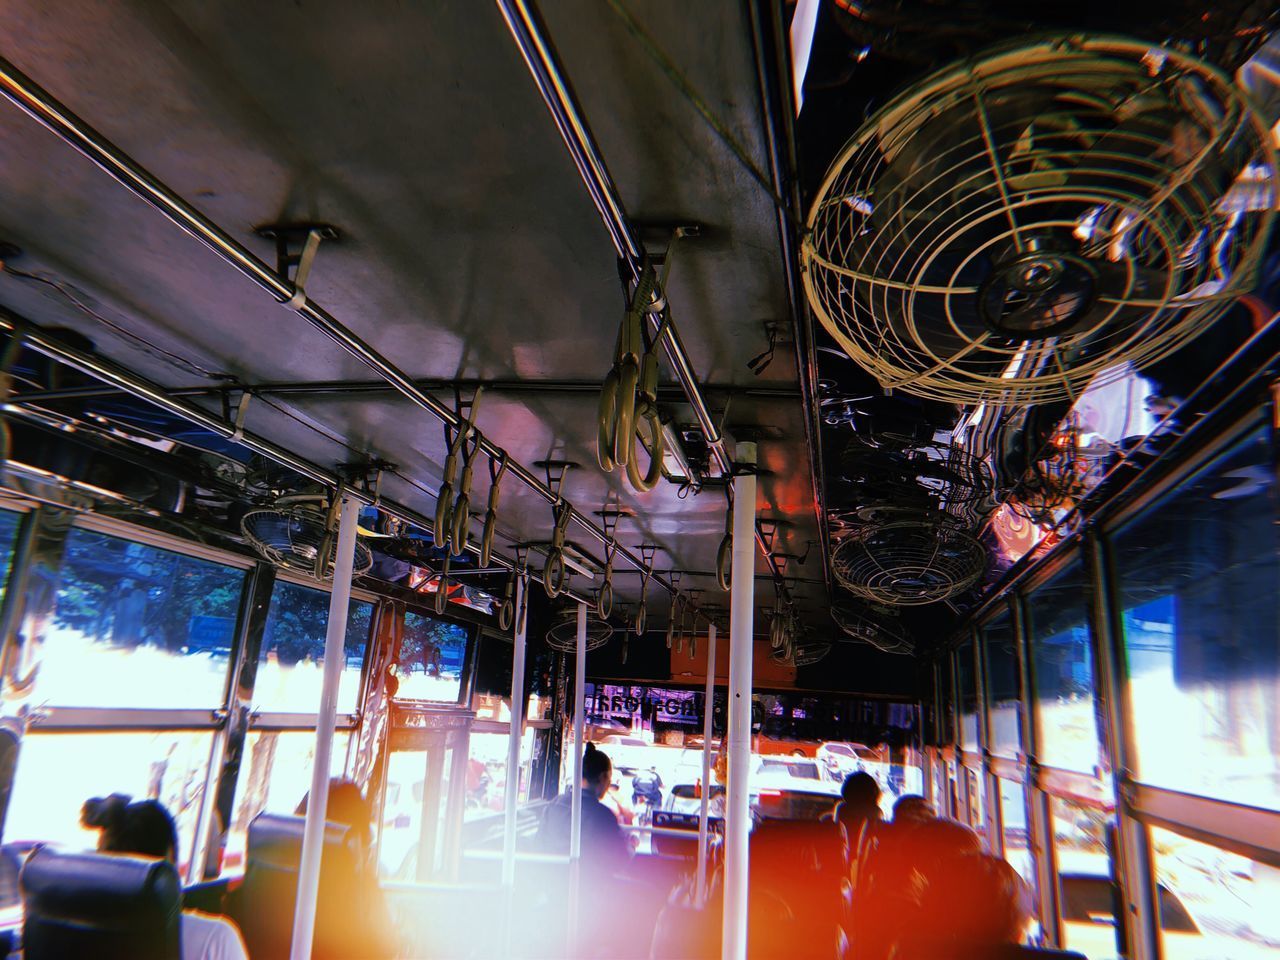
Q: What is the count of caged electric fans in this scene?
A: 6